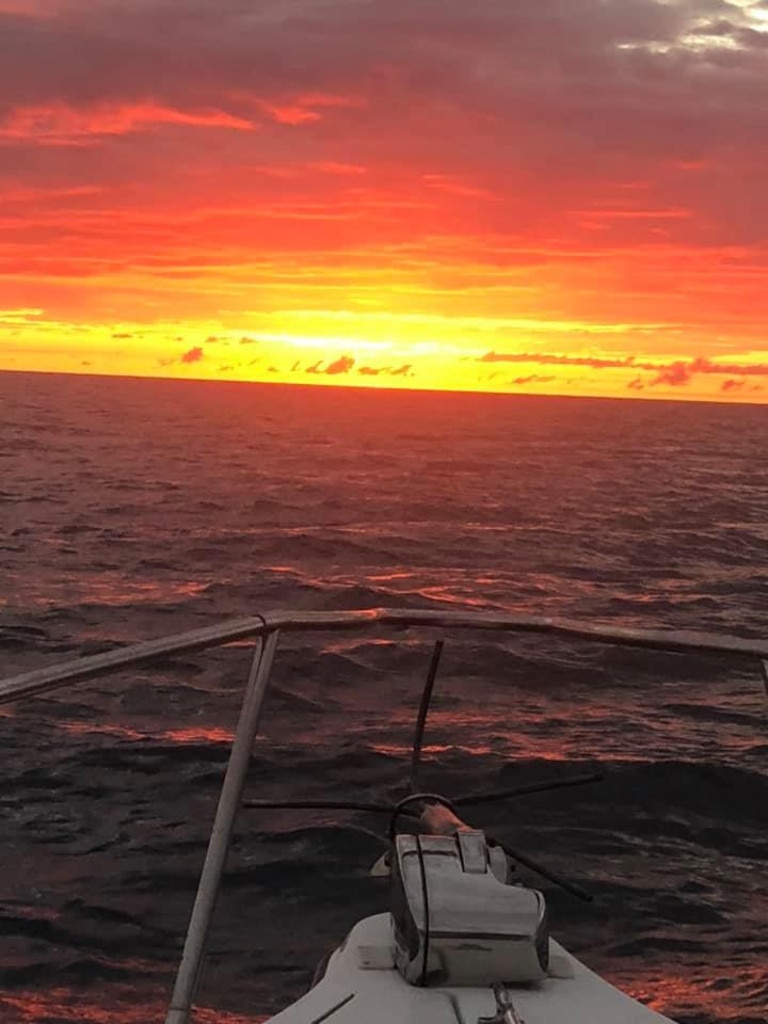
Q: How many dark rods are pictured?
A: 4